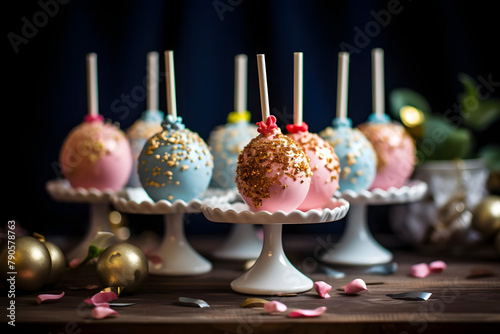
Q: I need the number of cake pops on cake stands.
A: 8